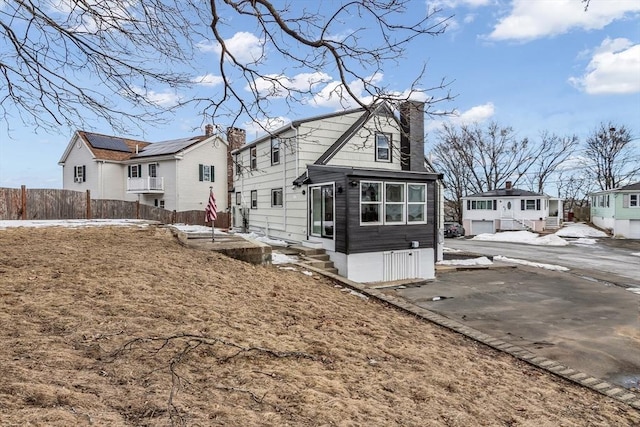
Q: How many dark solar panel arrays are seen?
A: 2